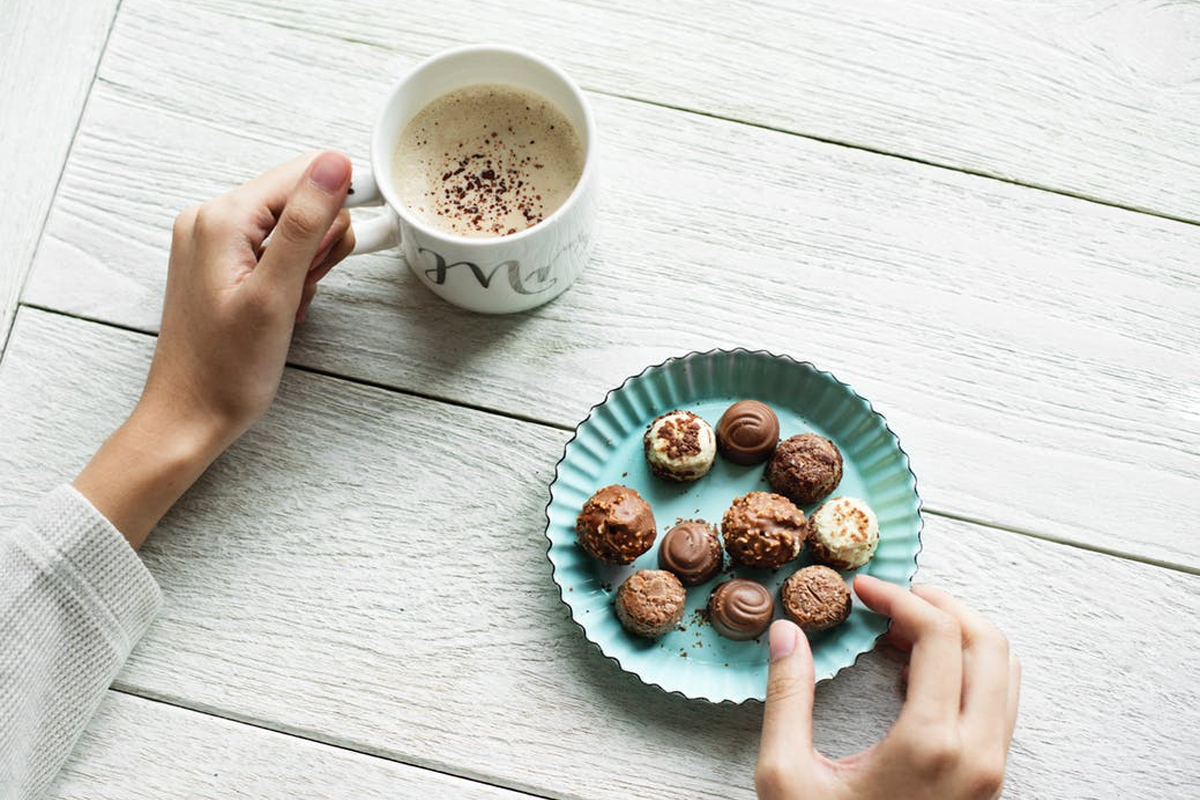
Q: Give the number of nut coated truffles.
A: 2